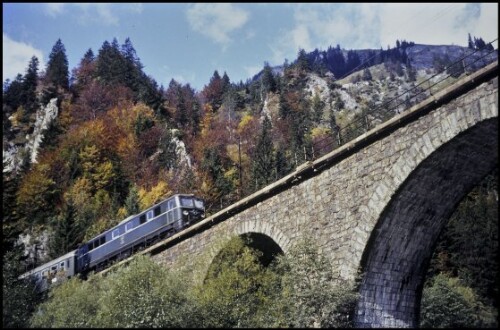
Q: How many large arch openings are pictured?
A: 2